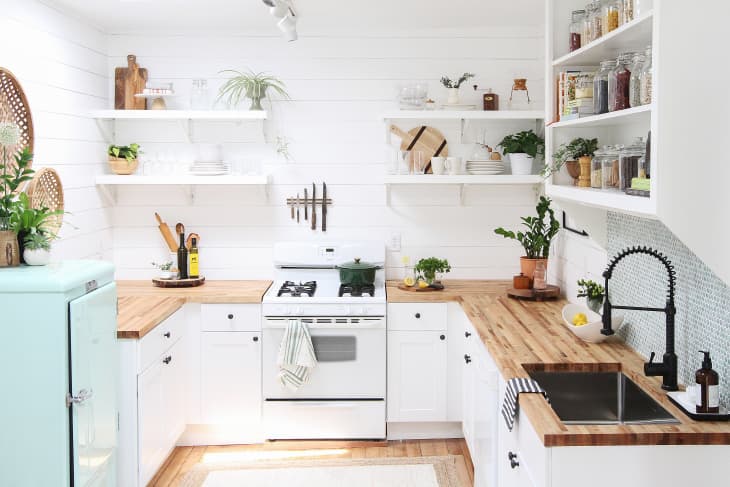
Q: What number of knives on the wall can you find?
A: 5